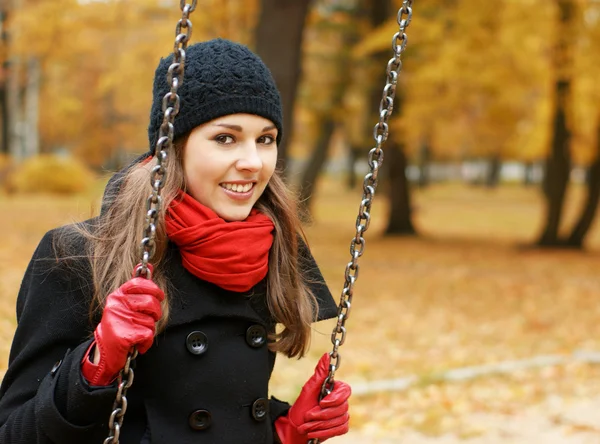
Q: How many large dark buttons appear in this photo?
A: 4